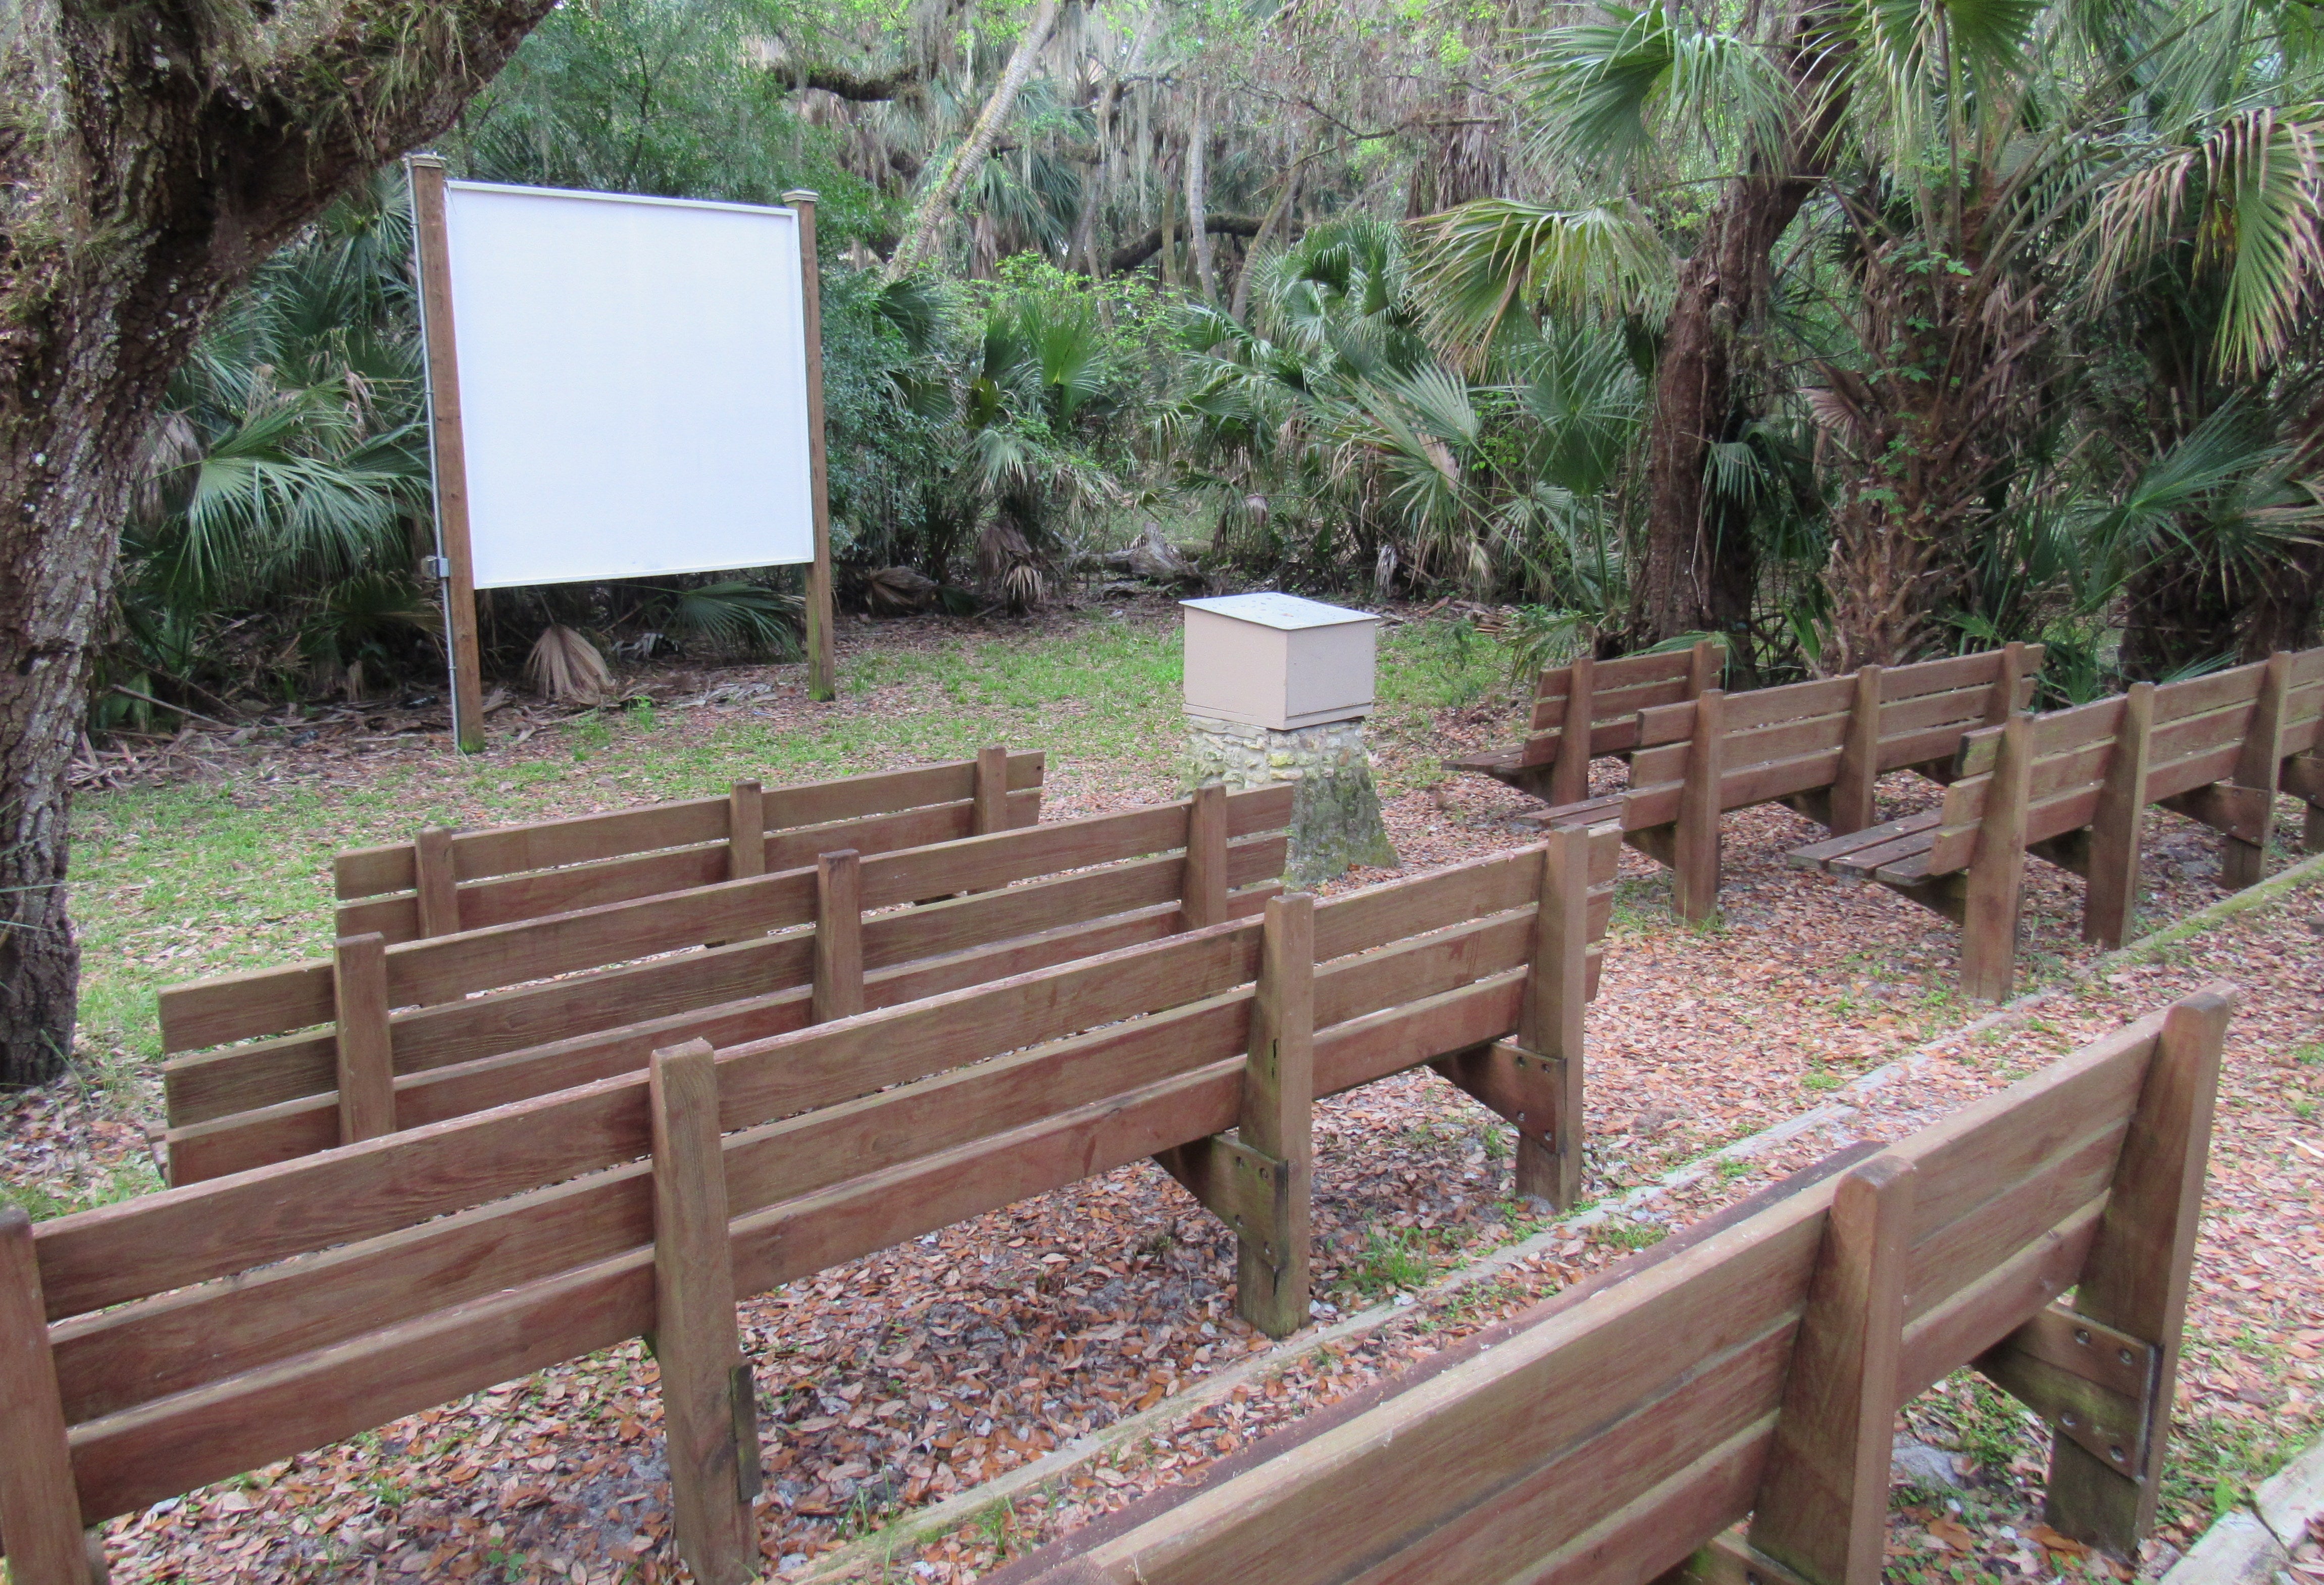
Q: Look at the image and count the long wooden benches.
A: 7